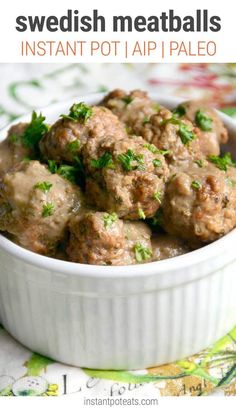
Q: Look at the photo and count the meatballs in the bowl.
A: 9